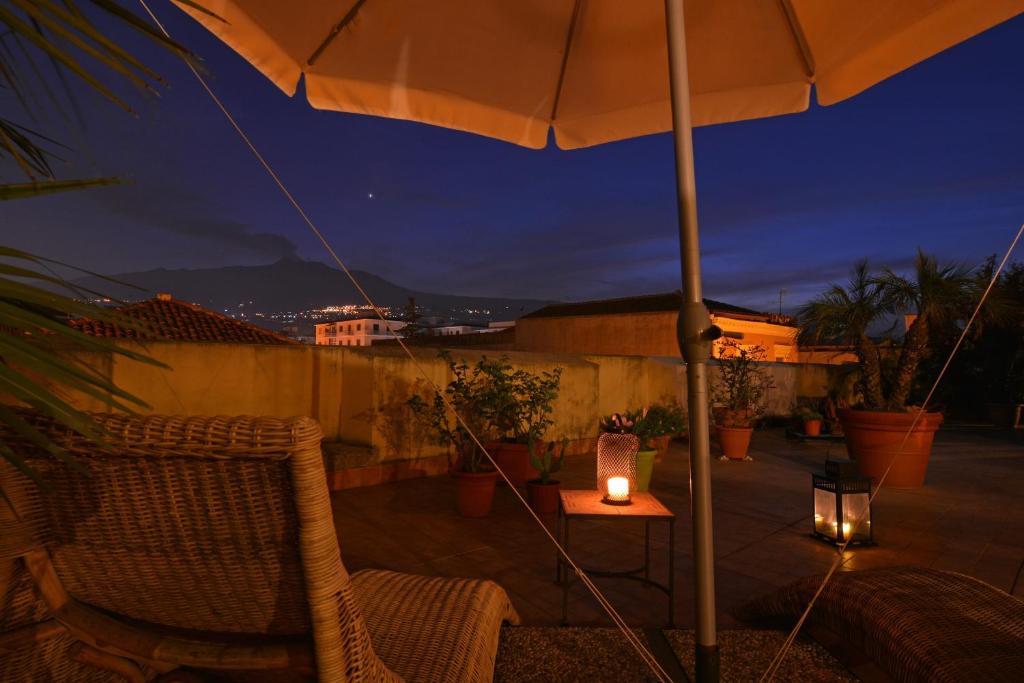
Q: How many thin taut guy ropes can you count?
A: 2